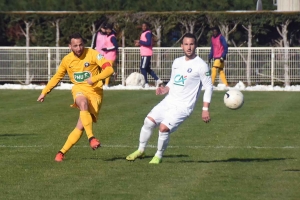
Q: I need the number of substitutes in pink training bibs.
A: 4